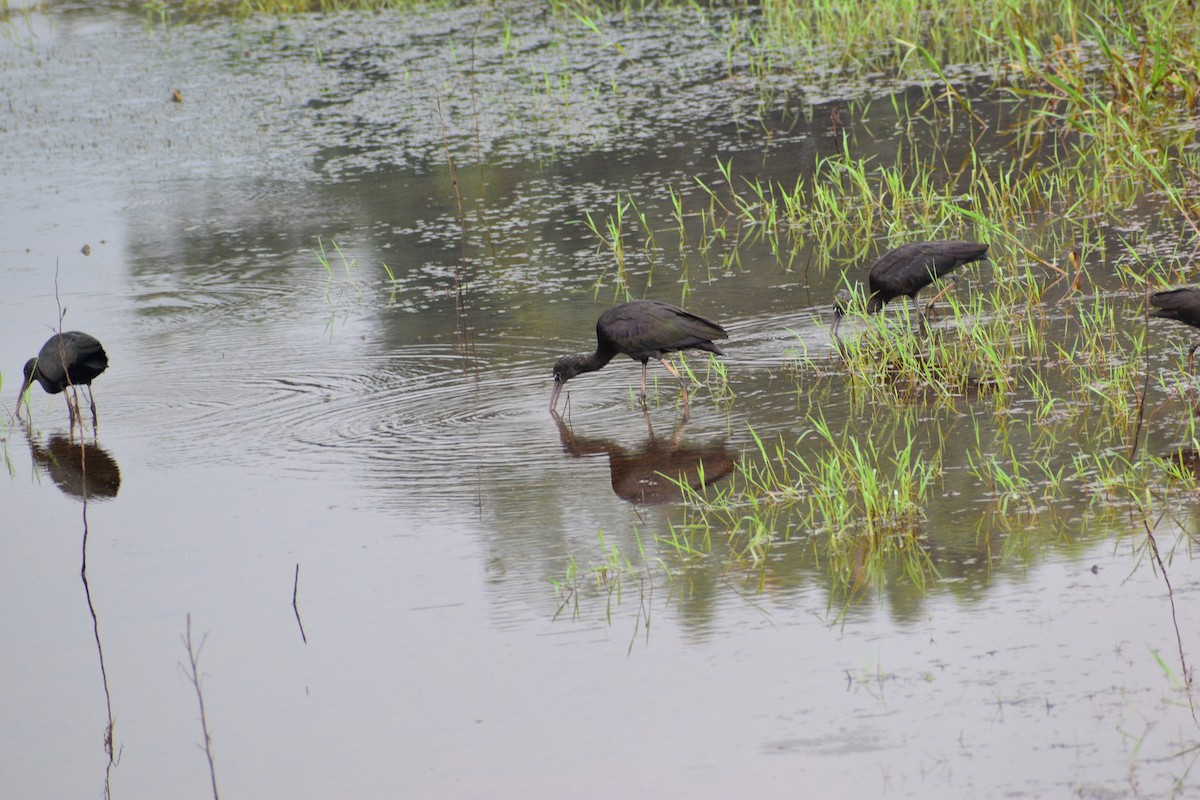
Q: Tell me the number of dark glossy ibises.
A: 4